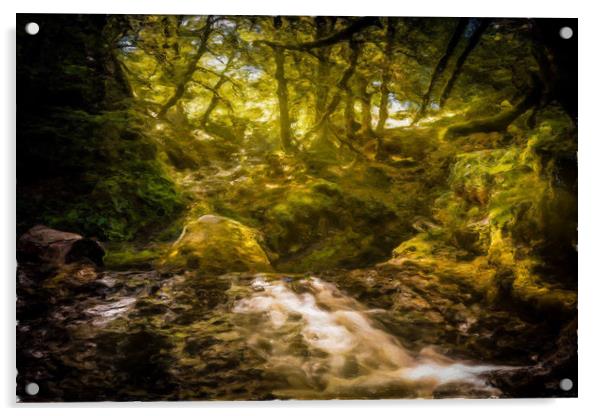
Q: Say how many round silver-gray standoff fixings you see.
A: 4